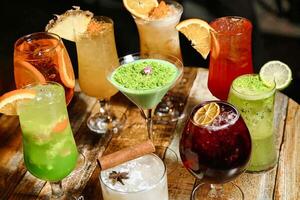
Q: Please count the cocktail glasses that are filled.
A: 9